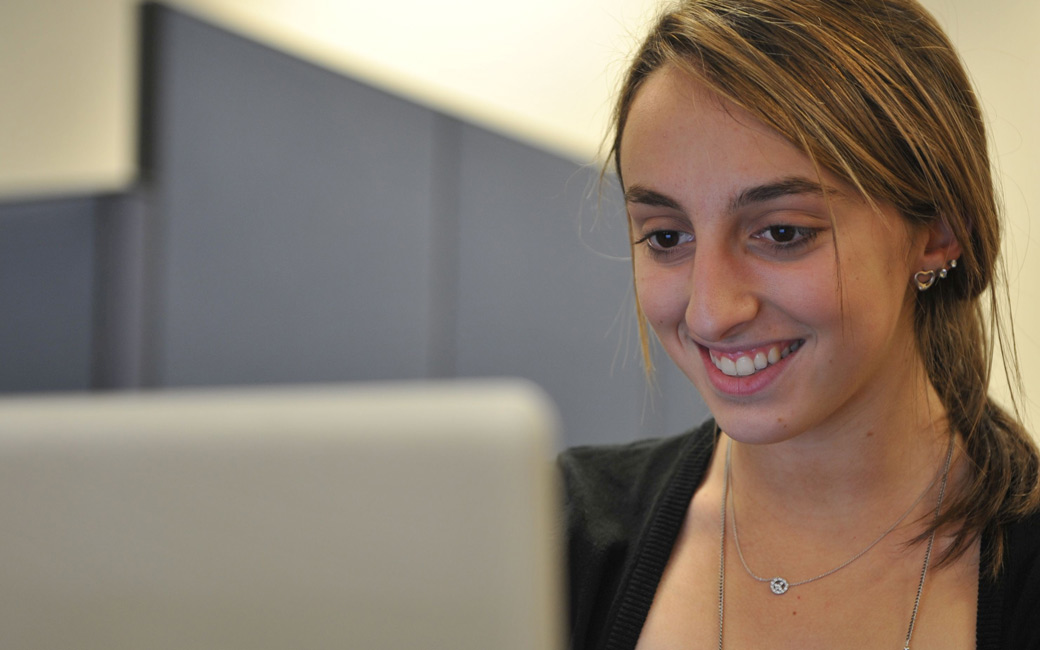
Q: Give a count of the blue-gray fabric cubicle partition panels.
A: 3